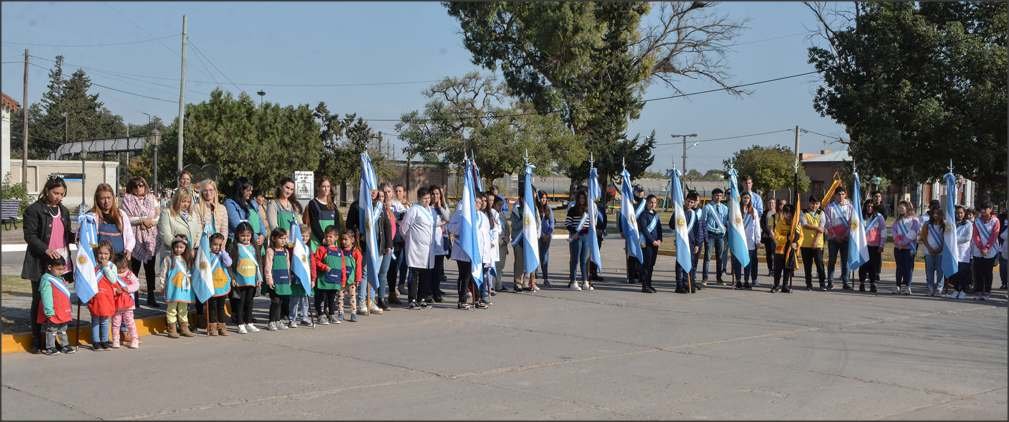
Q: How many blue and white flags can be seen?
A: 12